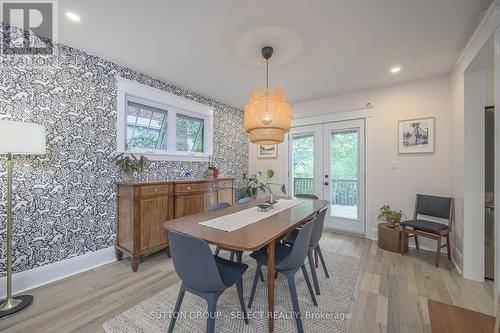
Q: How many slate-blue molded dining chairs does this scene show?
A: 6